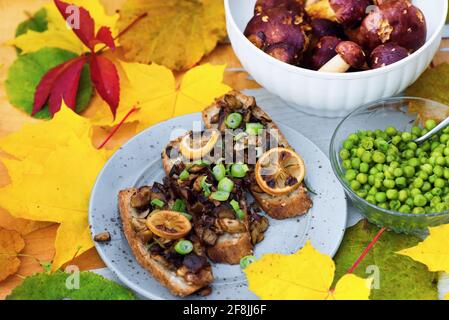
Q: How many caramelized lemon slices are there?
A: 3